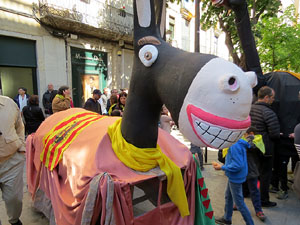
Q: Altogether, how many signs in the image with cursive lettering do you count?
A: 1